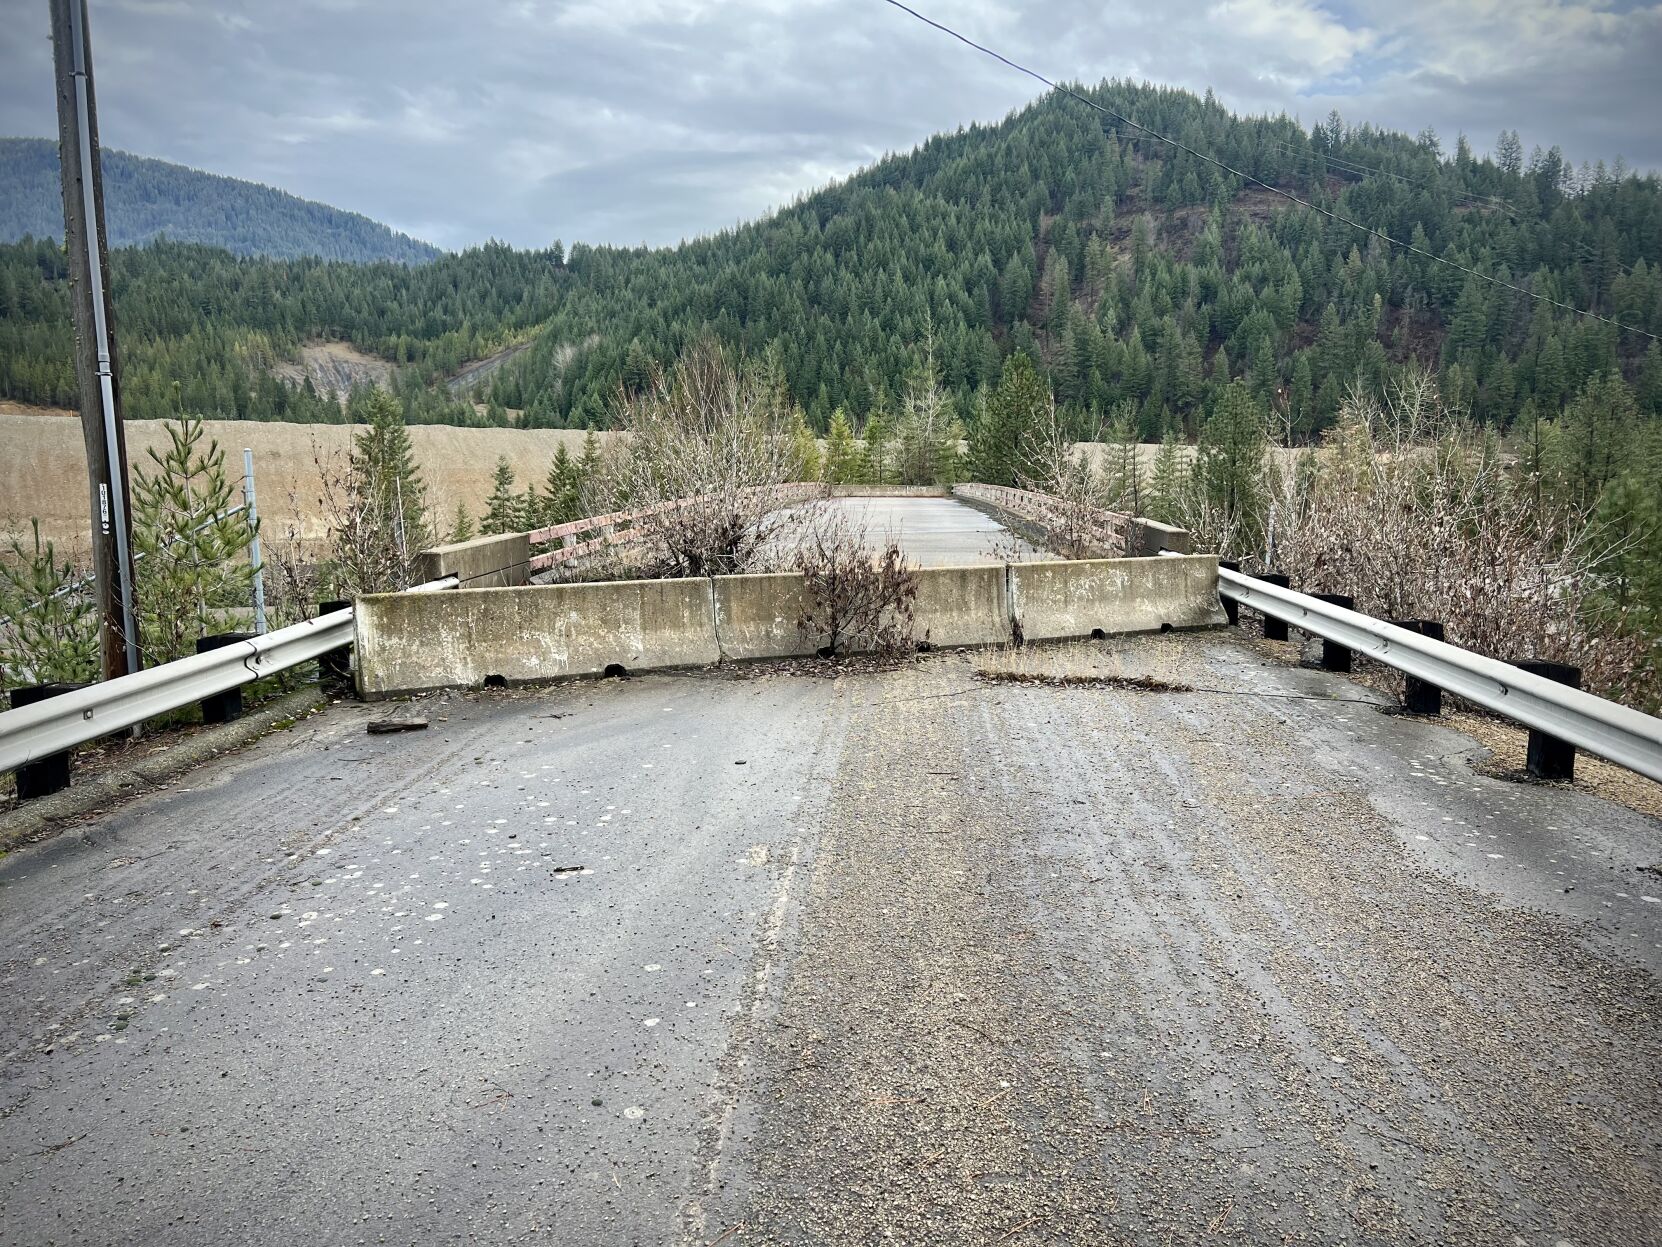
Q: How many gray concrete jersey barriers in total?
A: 3